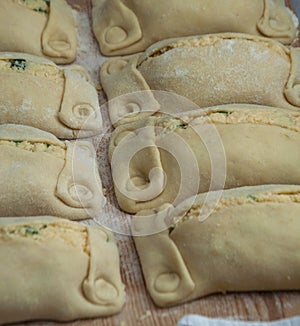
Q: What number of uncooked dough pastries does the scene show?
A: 8